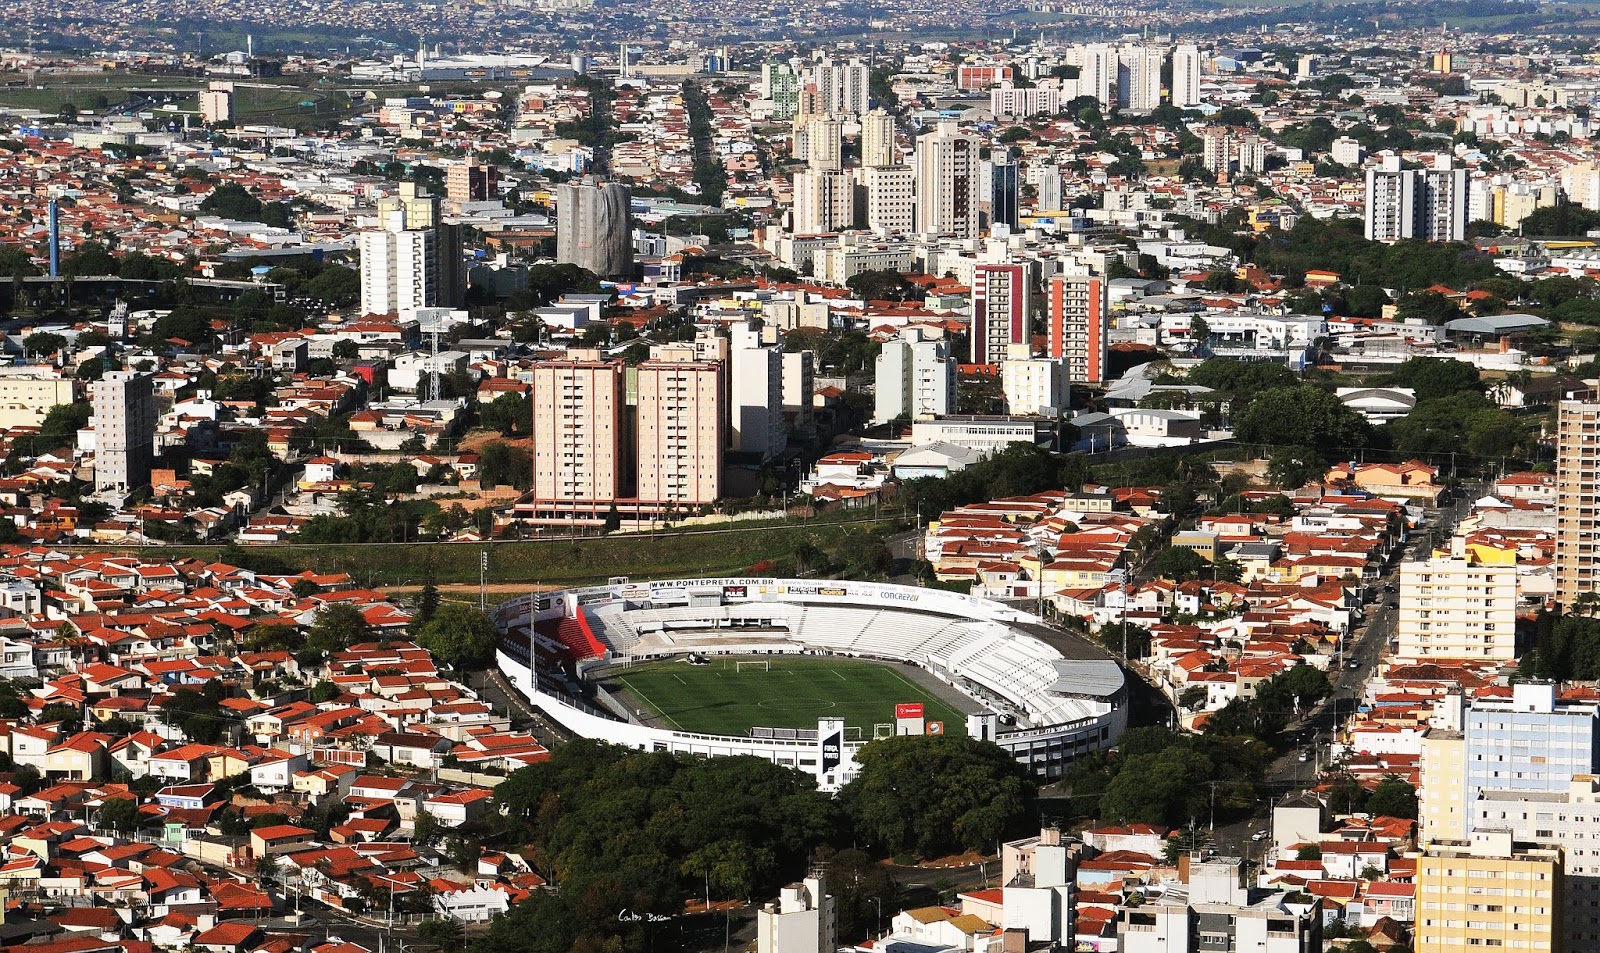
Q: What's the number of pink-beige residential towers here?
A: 2